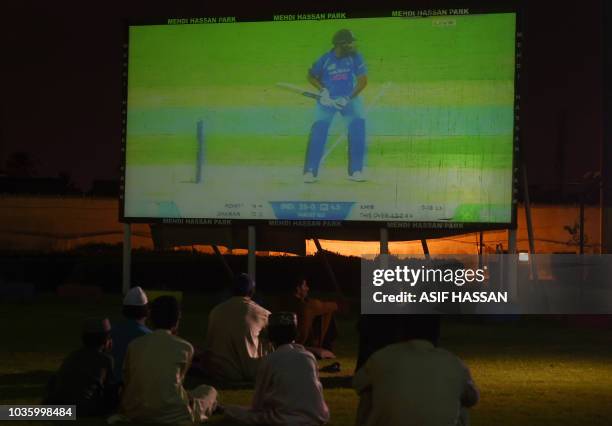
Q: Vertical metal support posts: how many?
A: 4